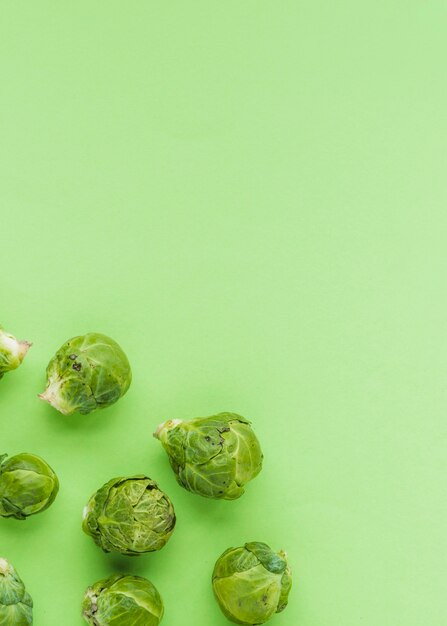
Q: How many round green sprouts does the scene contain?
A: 8